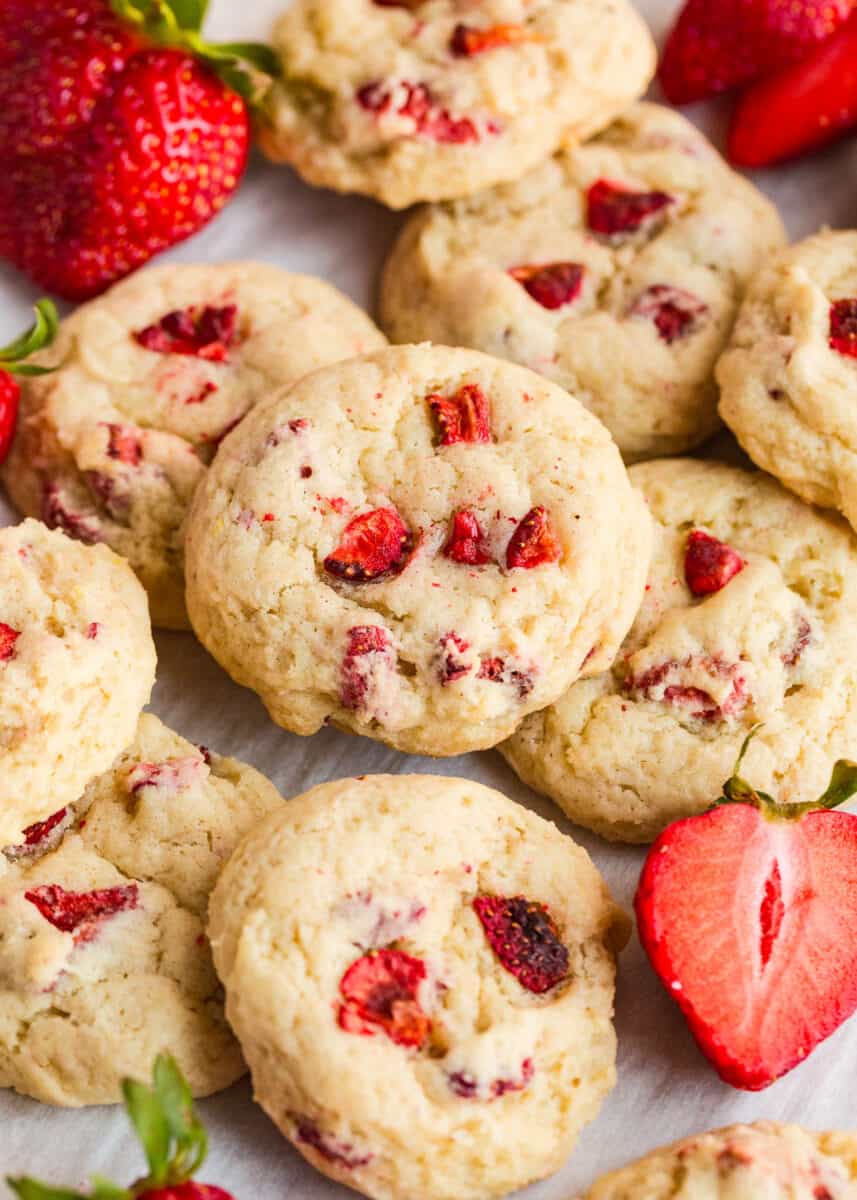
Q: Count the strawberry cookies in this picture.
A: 10